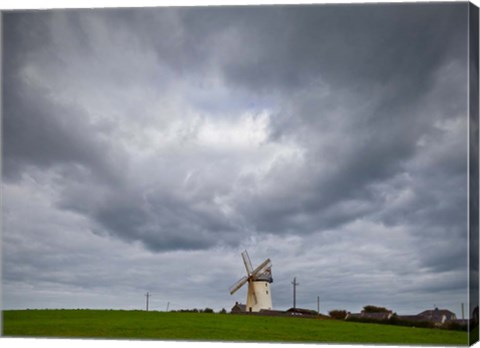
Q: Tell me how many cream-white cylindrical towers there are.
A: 1